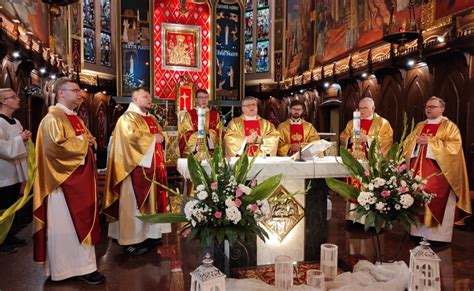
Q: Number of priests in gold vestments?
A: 7